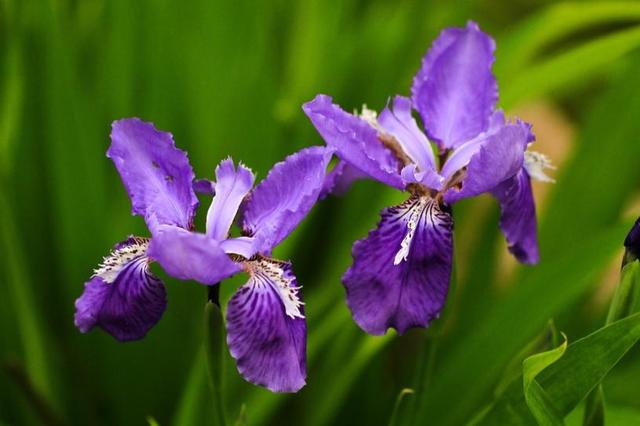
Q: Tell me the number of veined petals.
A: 3